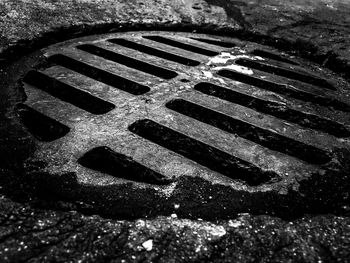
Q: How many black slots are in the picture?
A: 14